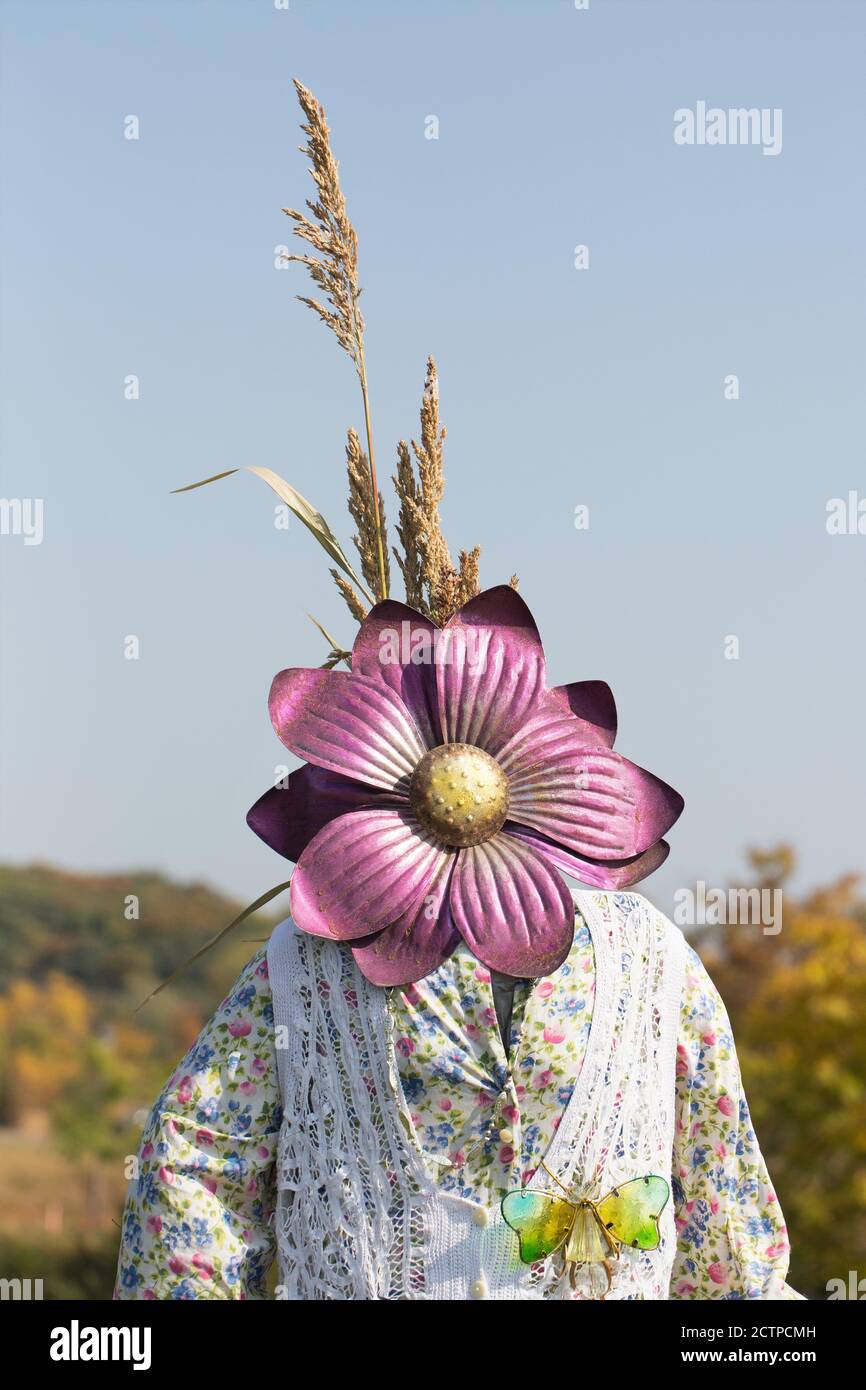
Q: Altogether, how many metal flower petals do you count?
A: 10